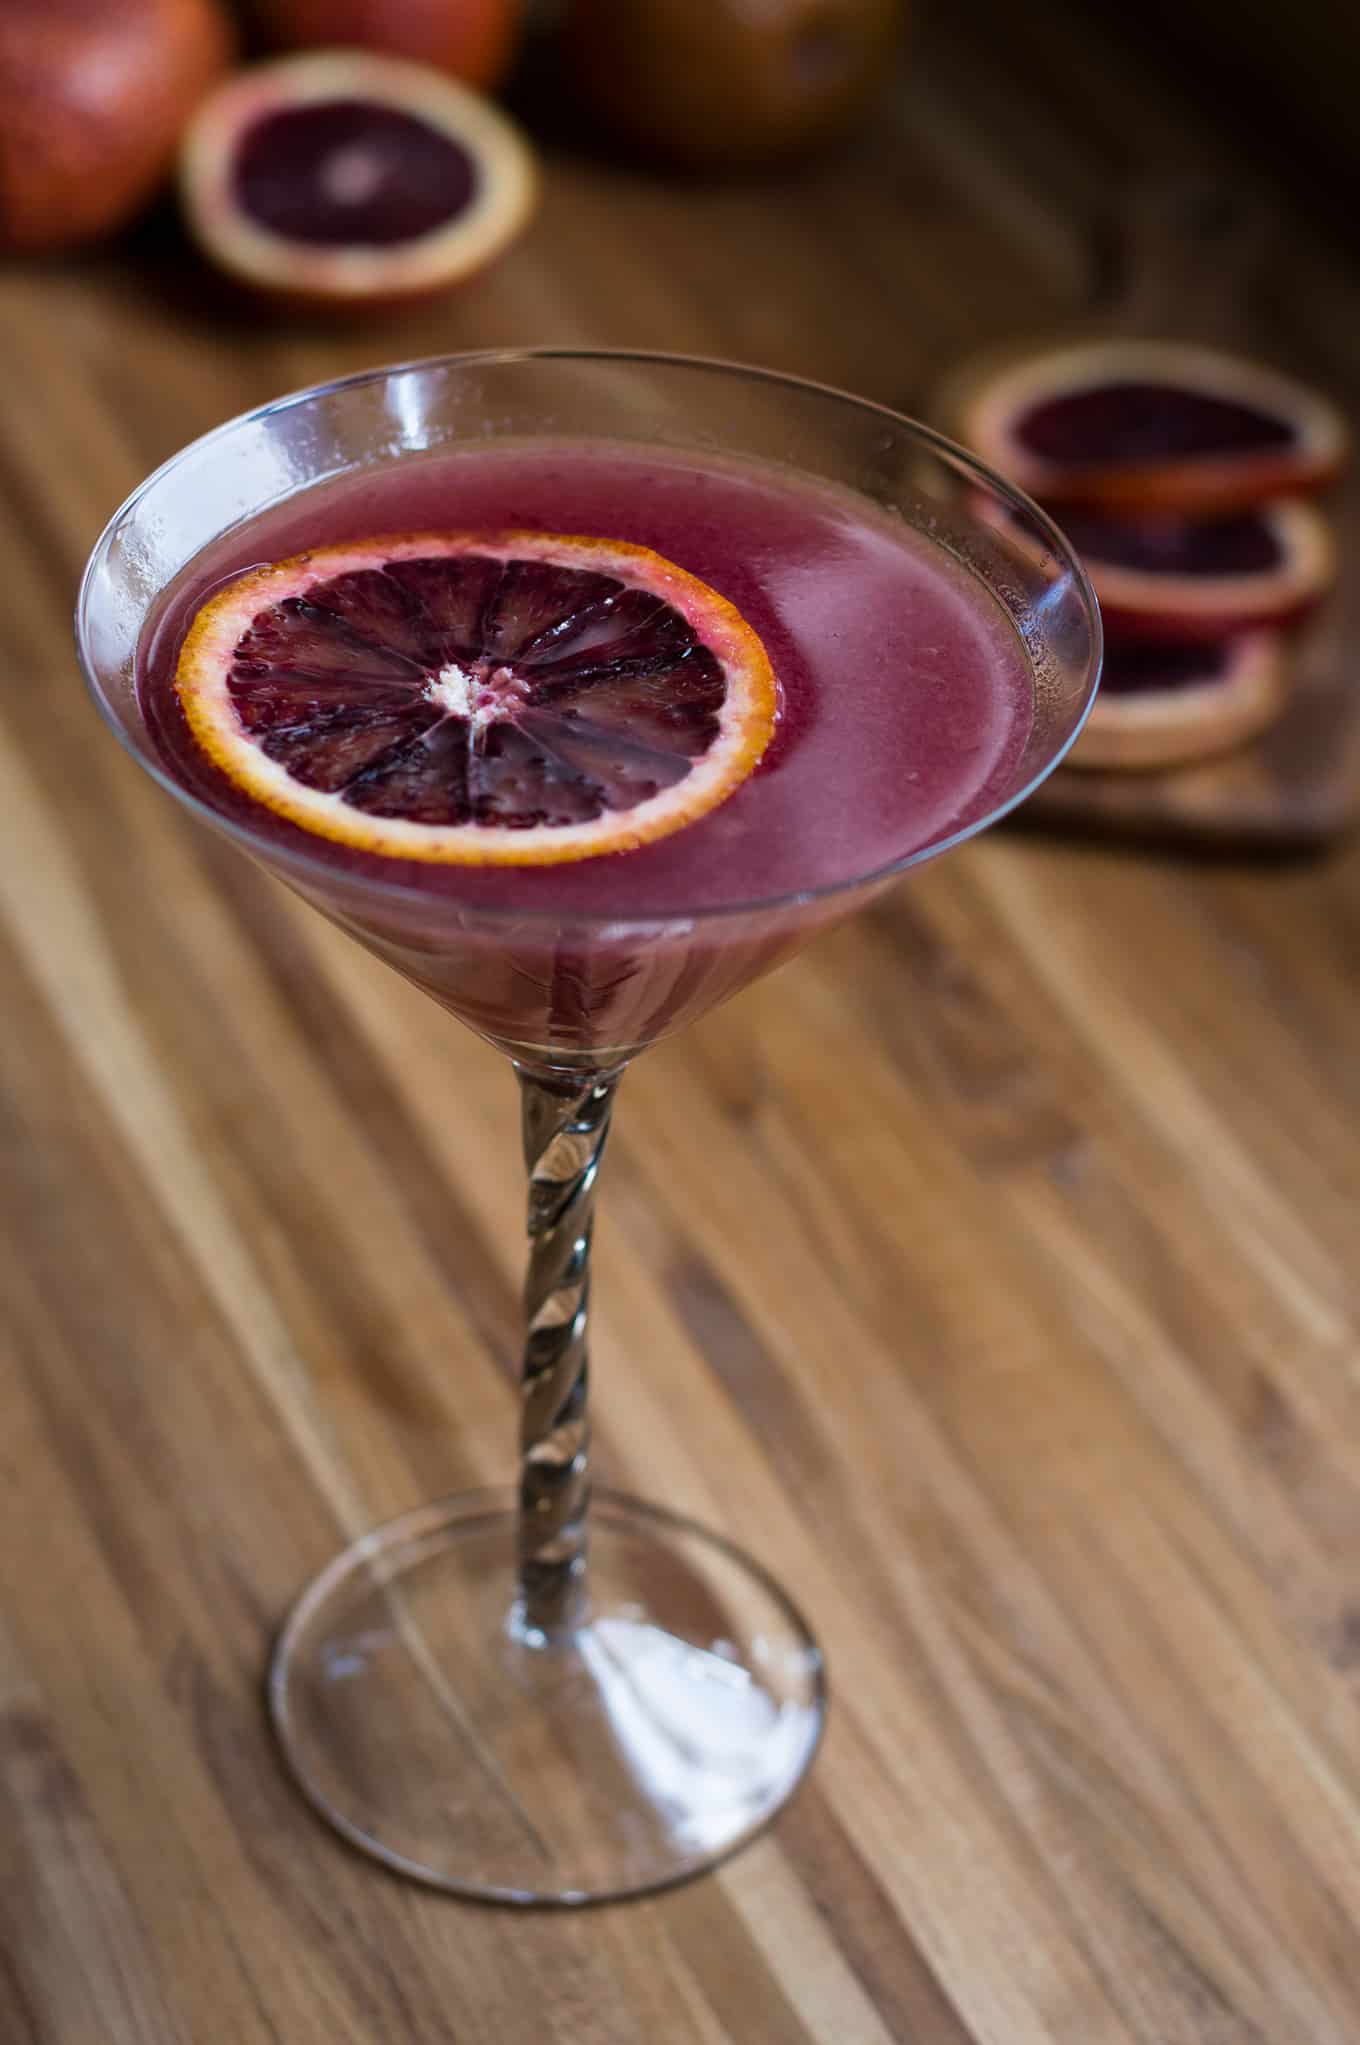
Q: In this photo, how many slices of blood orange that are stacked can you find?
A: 3